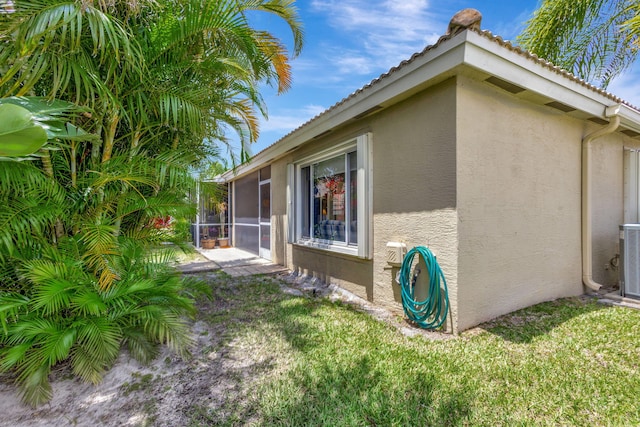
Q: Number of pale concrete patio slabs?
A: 1